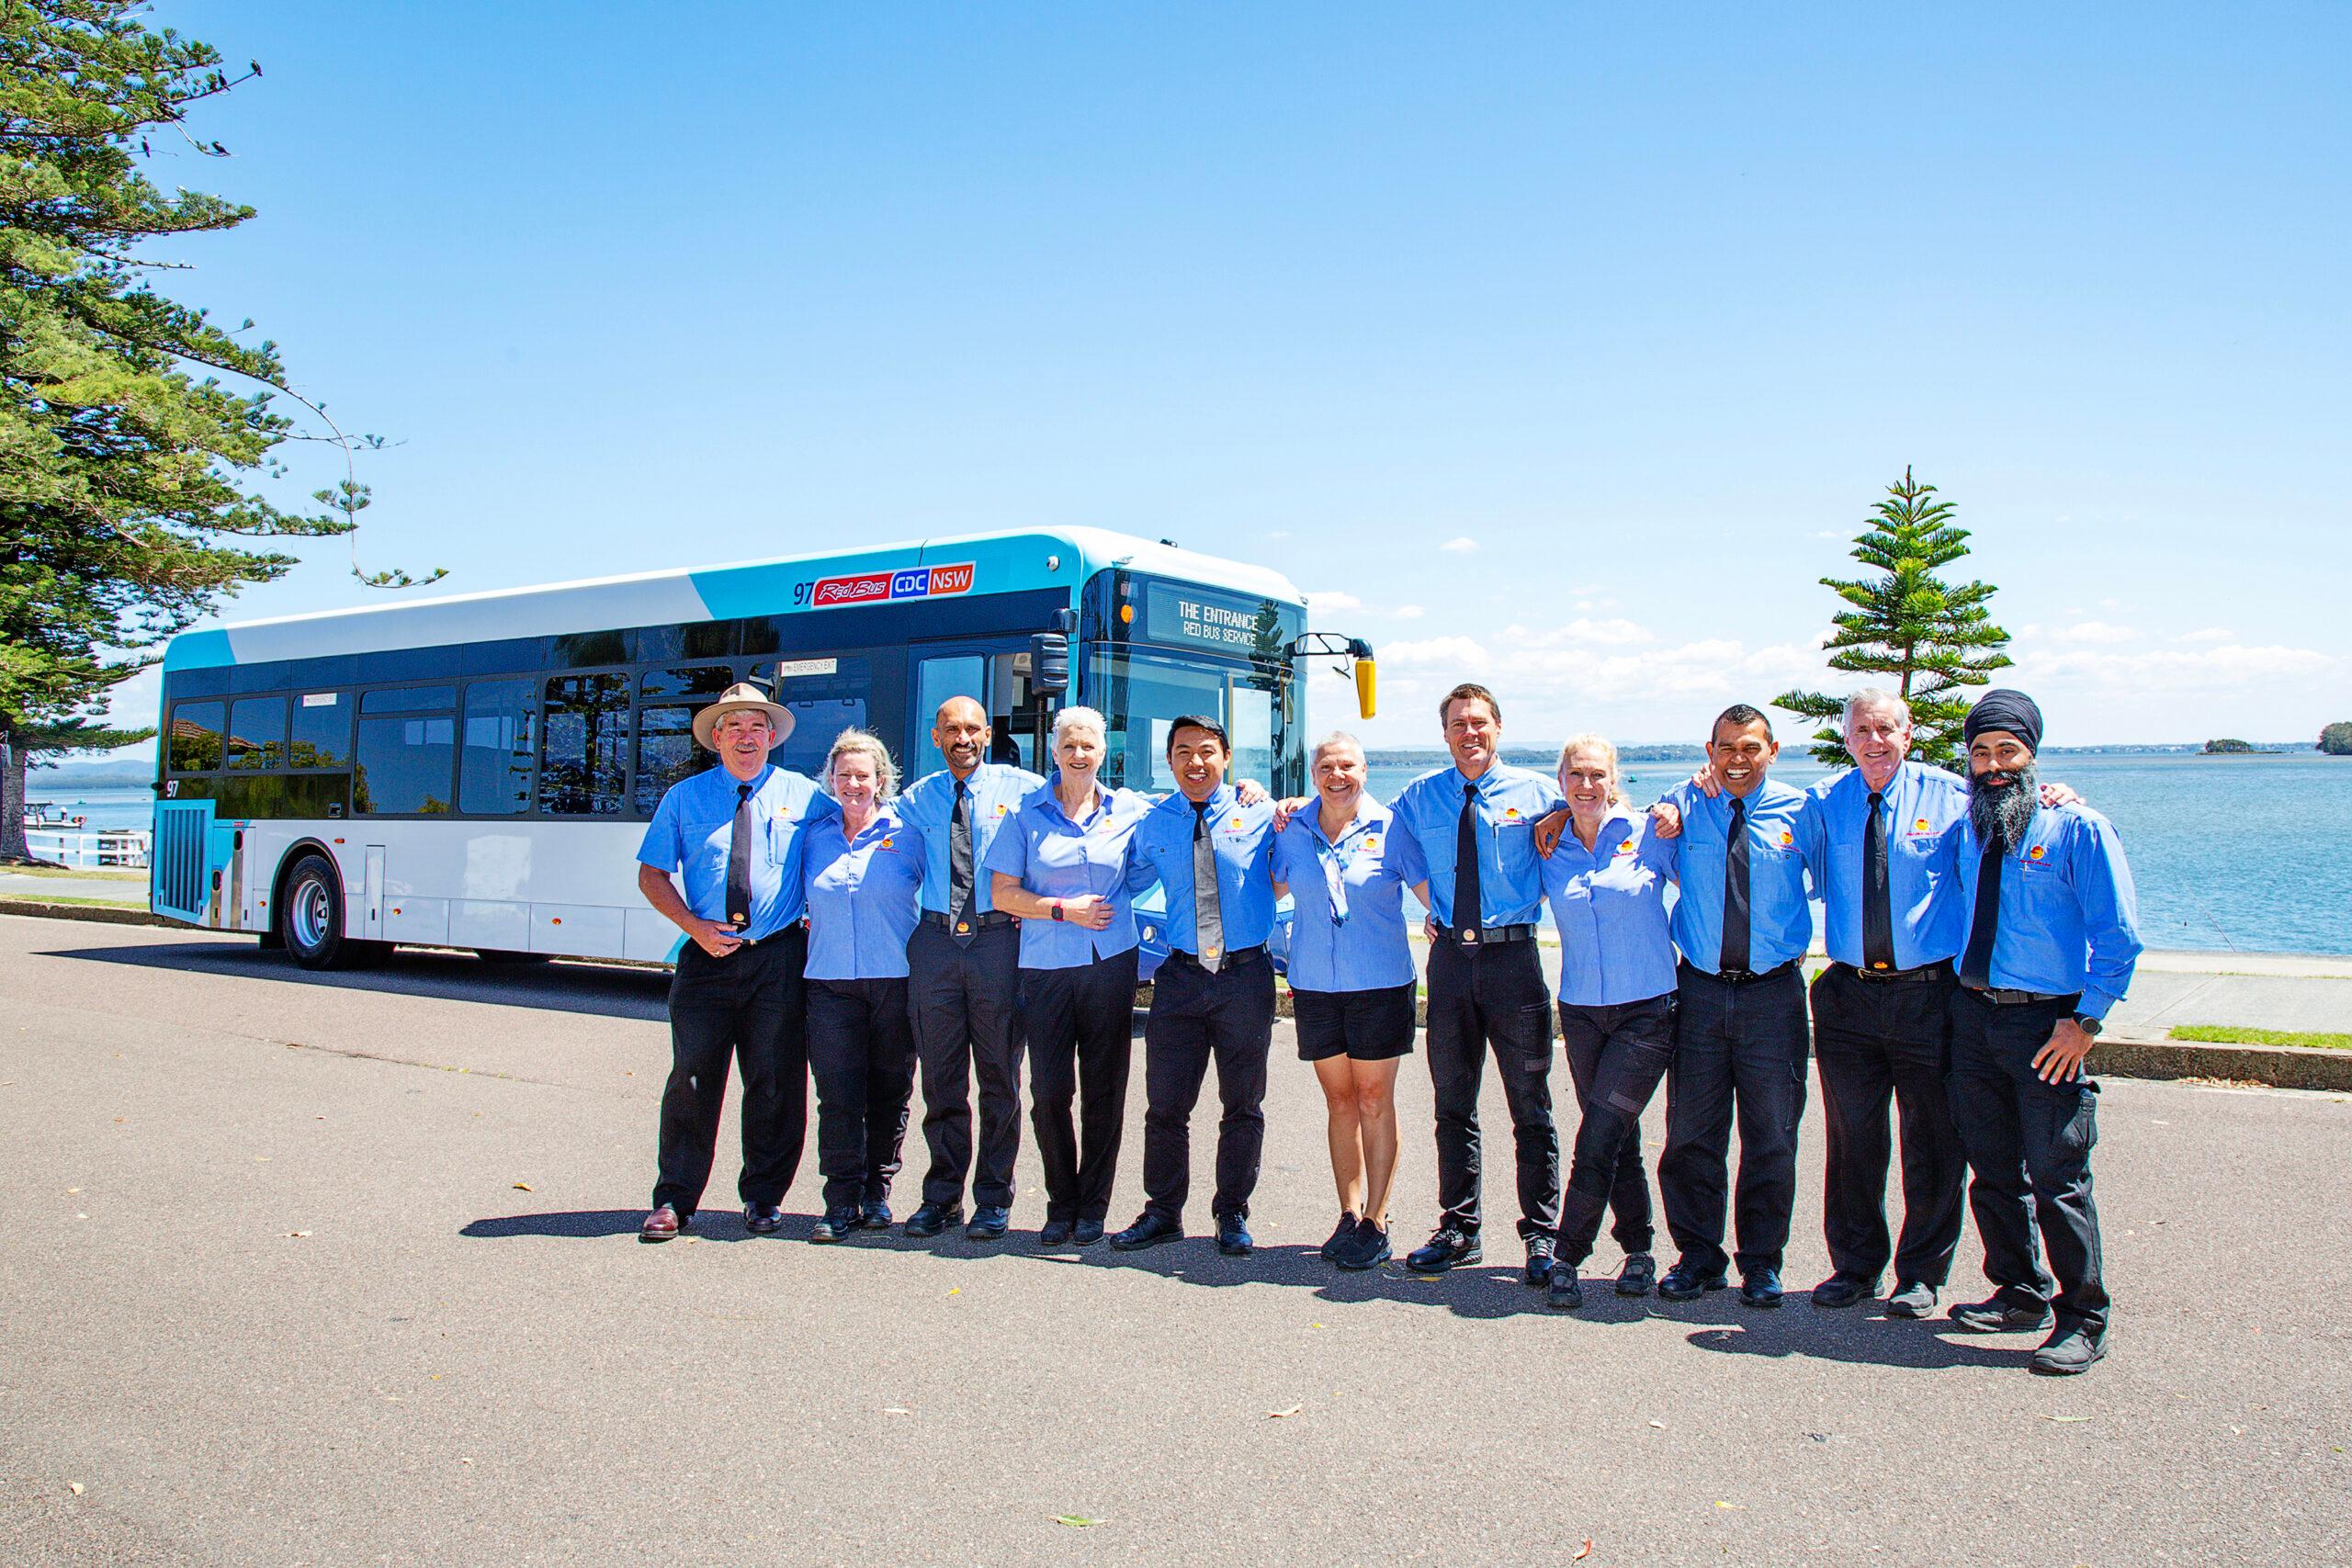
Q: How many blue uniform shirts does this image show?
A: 11